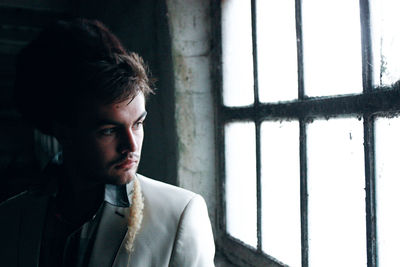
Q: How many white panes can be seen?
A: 8